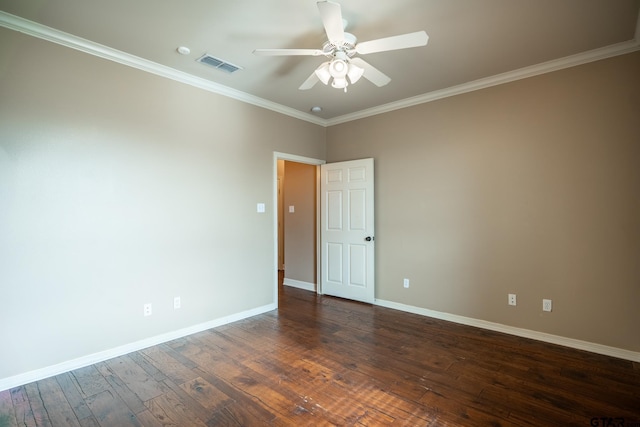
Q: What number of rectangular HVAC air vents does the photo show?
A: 1